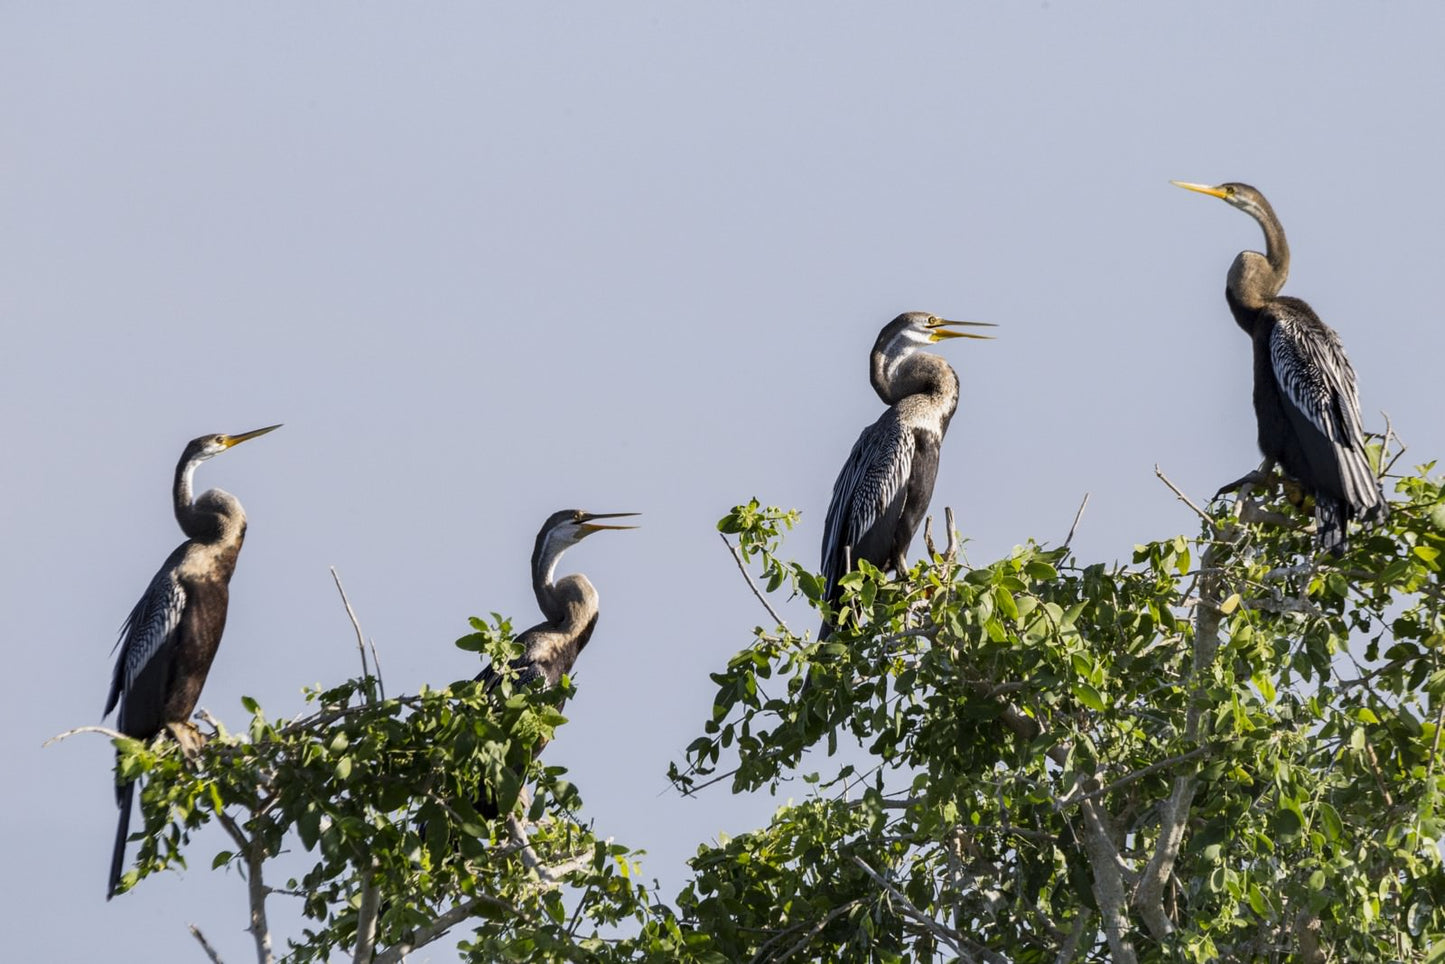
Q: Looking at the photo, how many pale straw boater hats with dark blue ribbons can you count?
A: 0